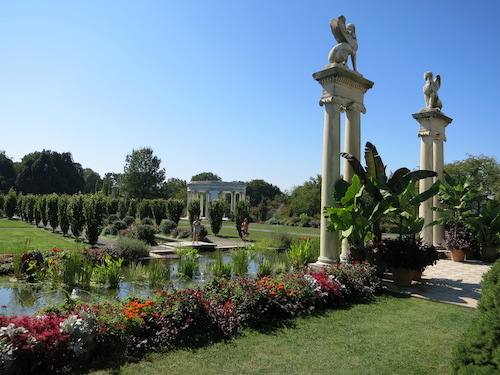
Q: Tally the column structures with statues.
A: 2